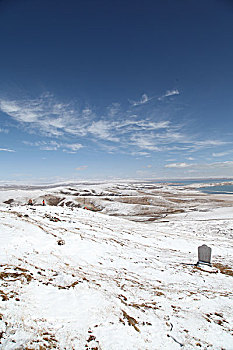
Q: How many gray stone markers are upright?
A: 1